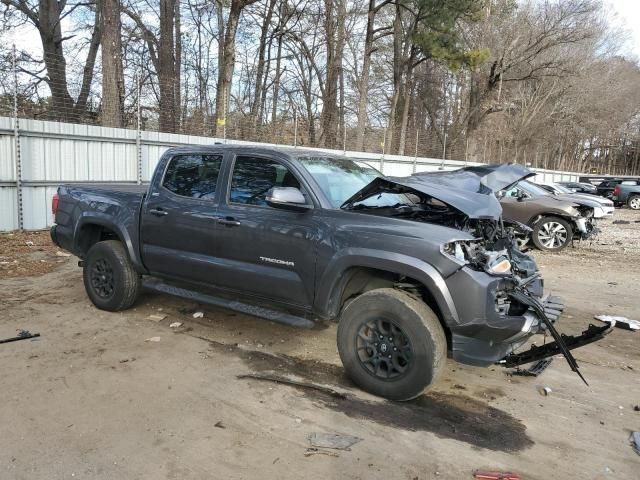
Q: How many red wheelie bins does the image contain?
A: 0